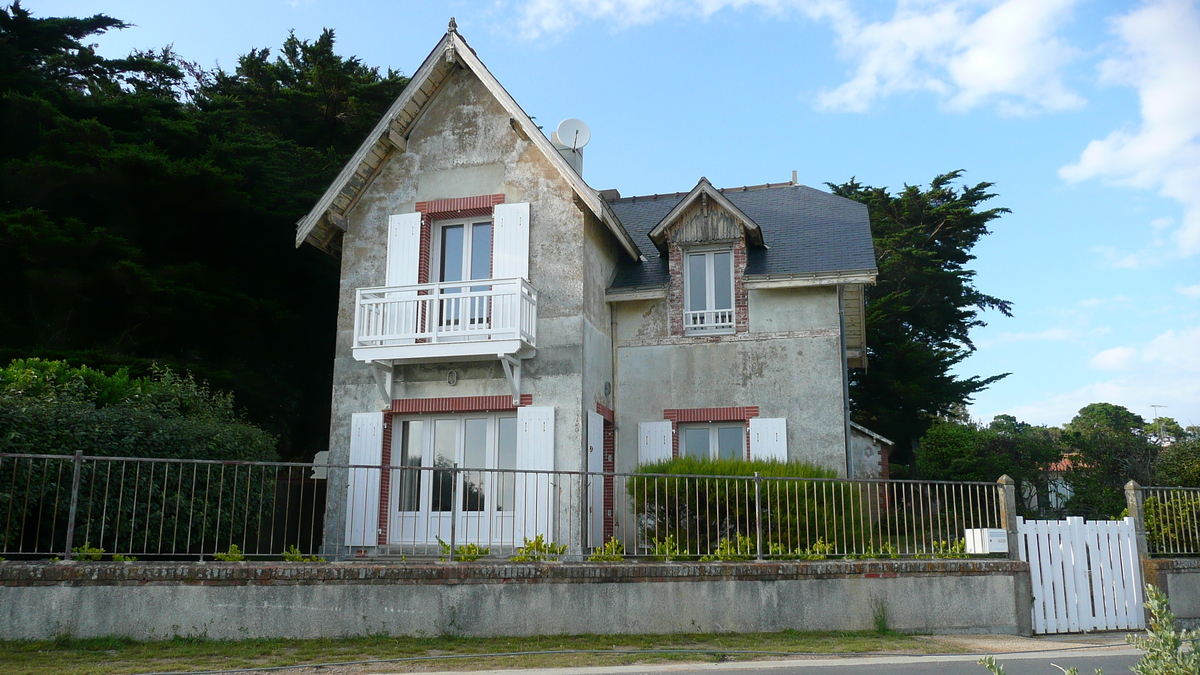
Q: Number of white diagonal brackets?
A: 2